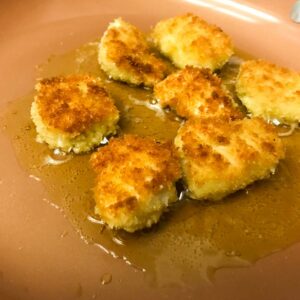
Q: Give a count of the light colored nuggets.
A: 2